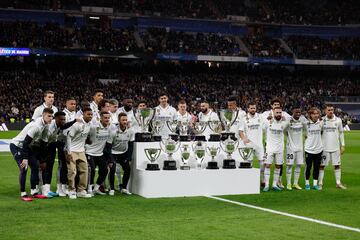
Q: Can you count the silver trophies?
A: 14